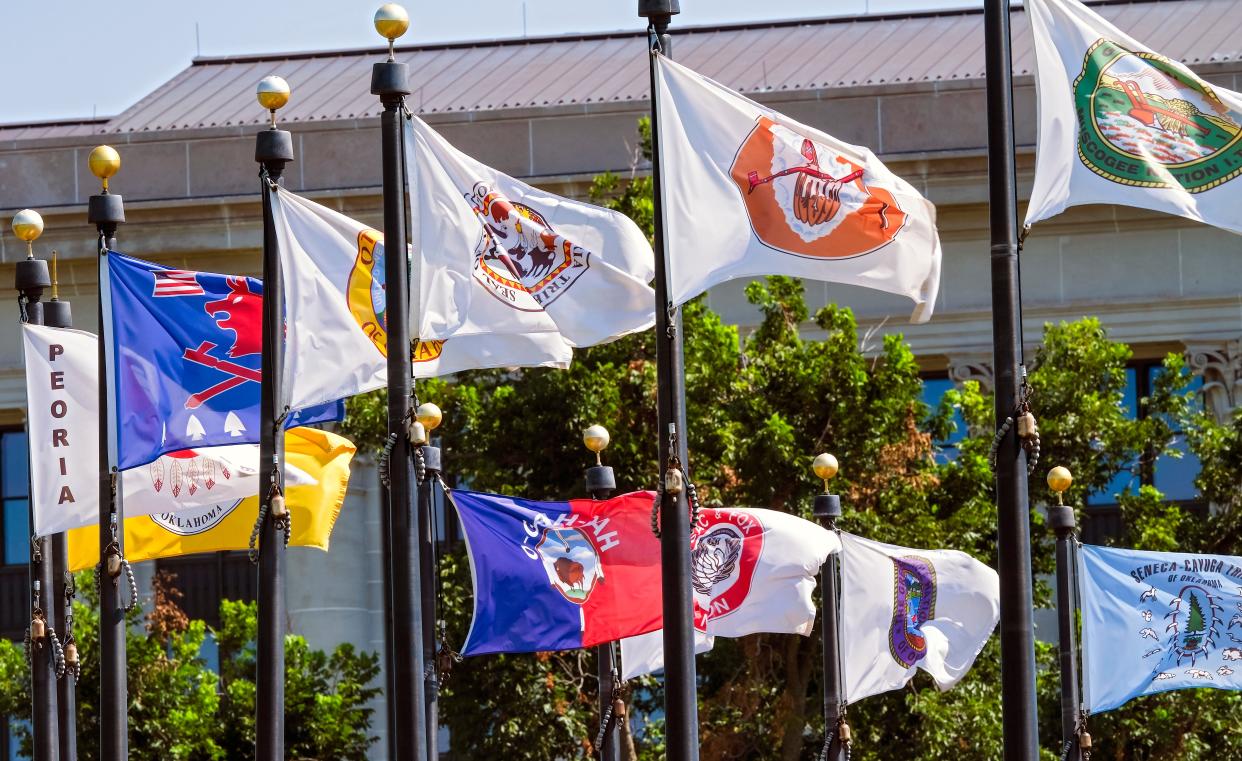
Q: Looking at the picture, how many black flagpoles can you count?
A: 11